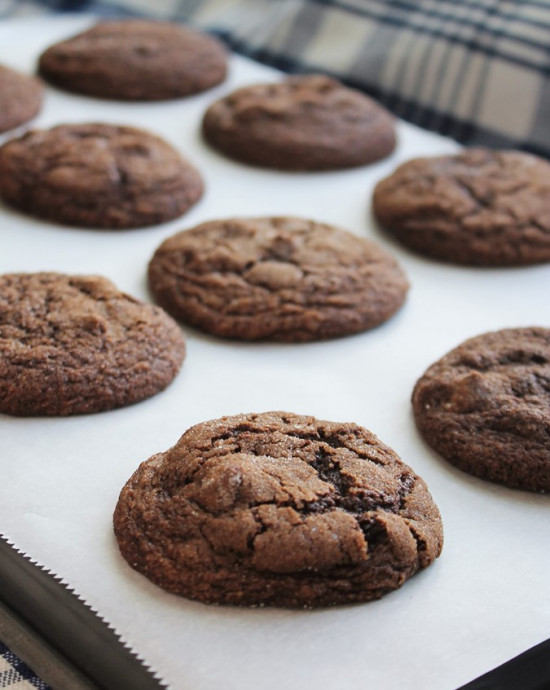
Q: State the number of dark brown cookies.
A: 9